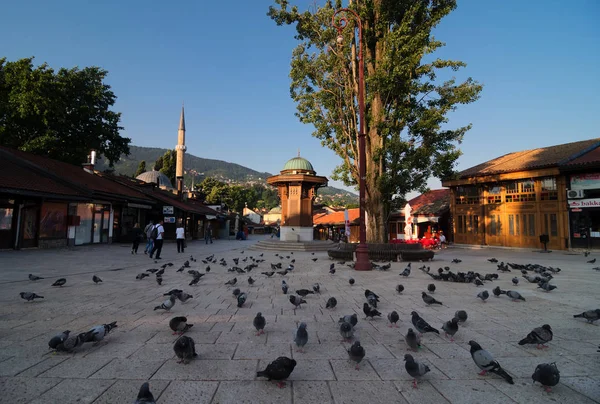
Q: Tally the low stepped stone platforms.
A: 1